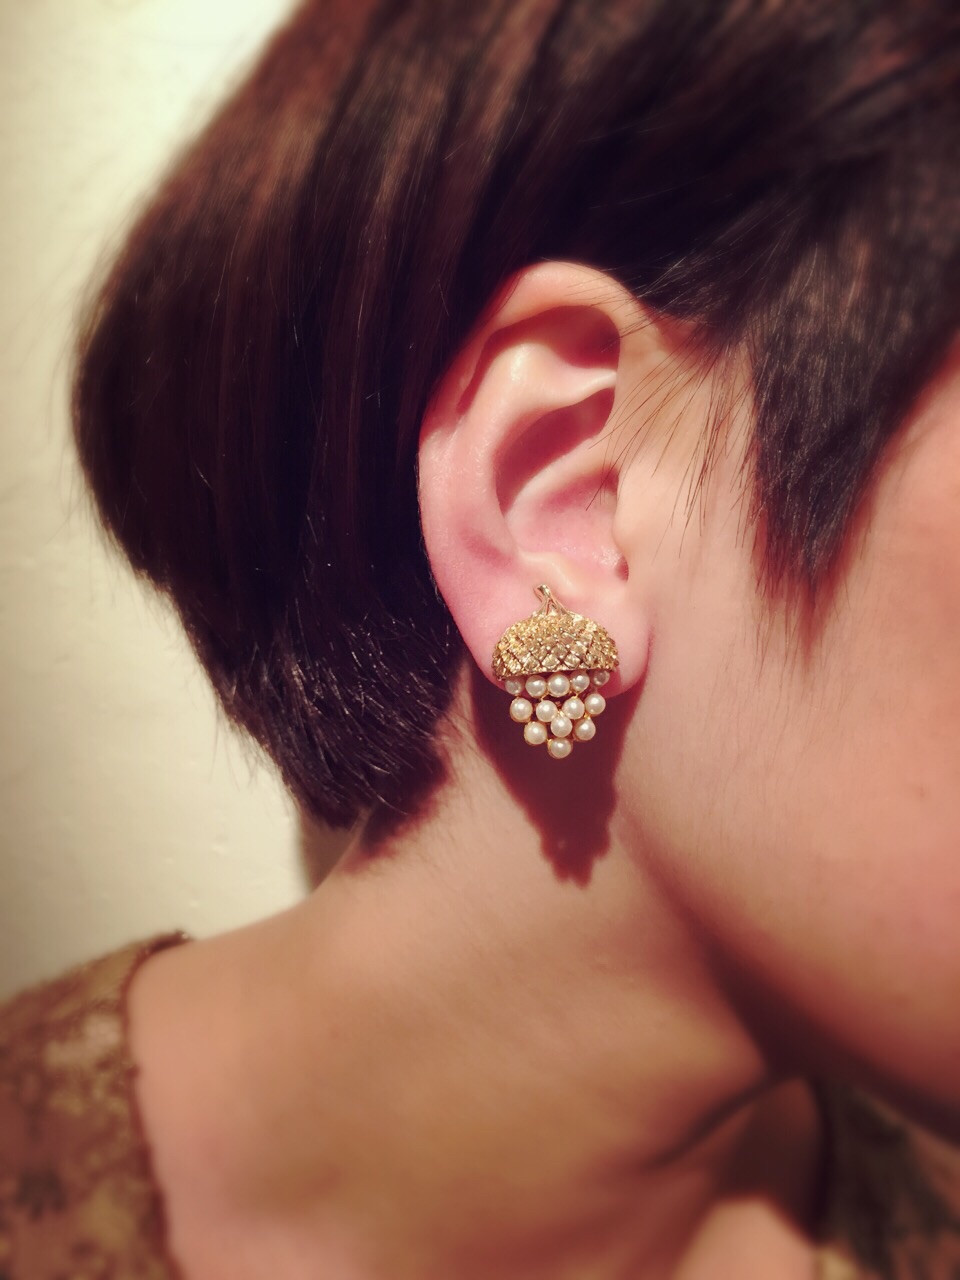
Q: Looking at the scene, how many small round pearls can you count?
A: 13